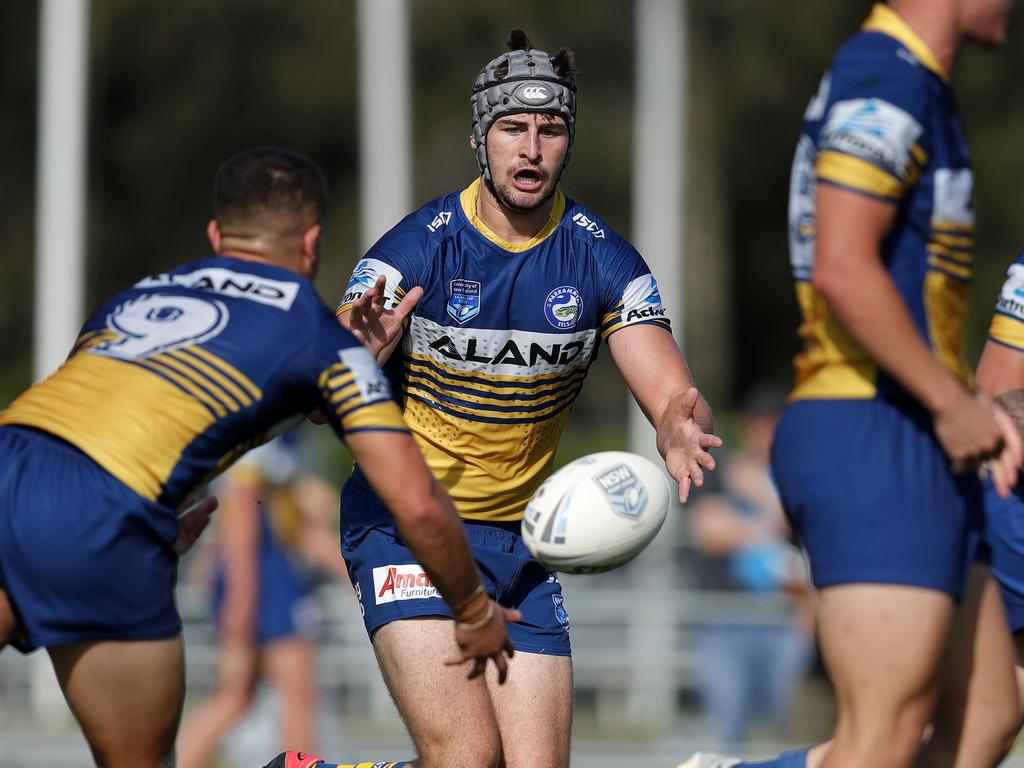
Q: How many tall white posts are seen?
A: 3